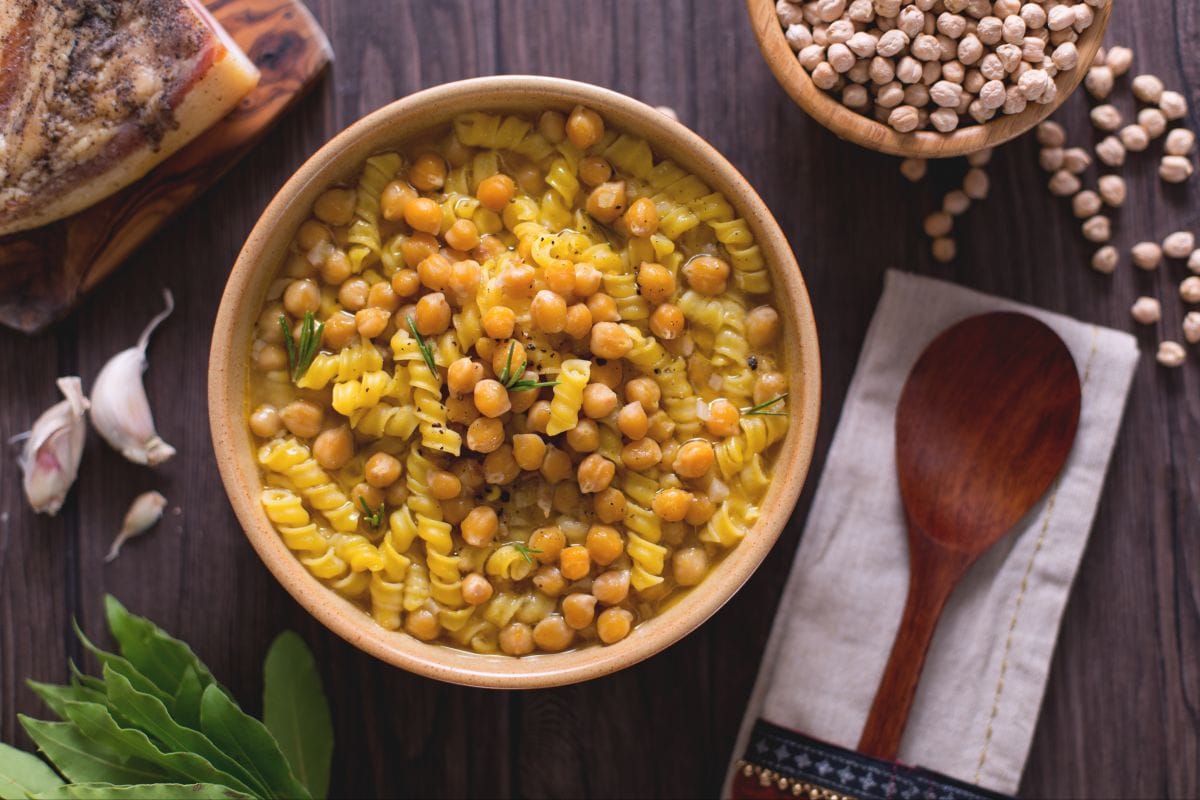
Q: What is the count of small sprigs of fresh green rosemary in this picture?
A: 6